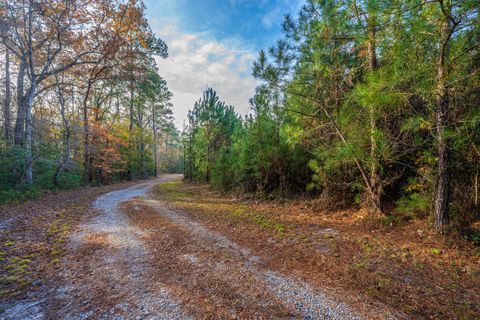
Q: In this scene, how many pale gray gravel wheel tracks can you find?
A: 2